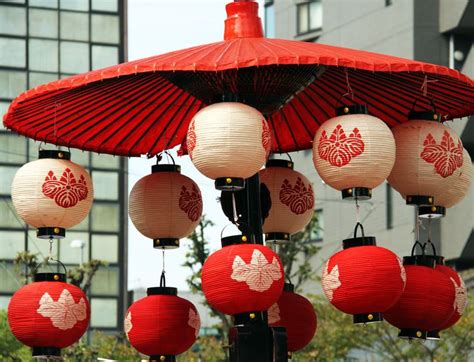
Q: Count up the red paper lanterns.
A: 7